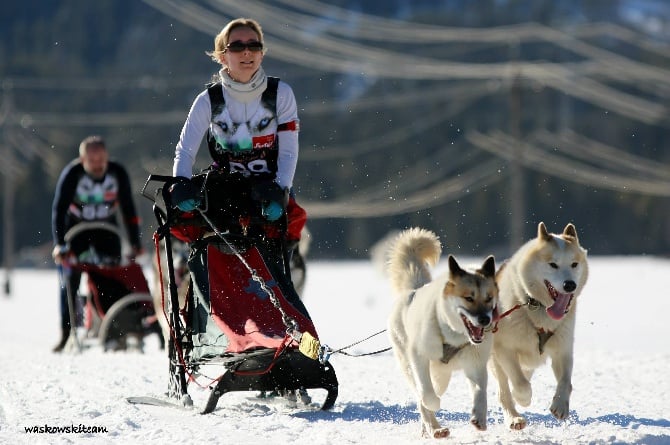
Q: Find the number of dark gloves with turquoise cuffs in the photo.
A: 2